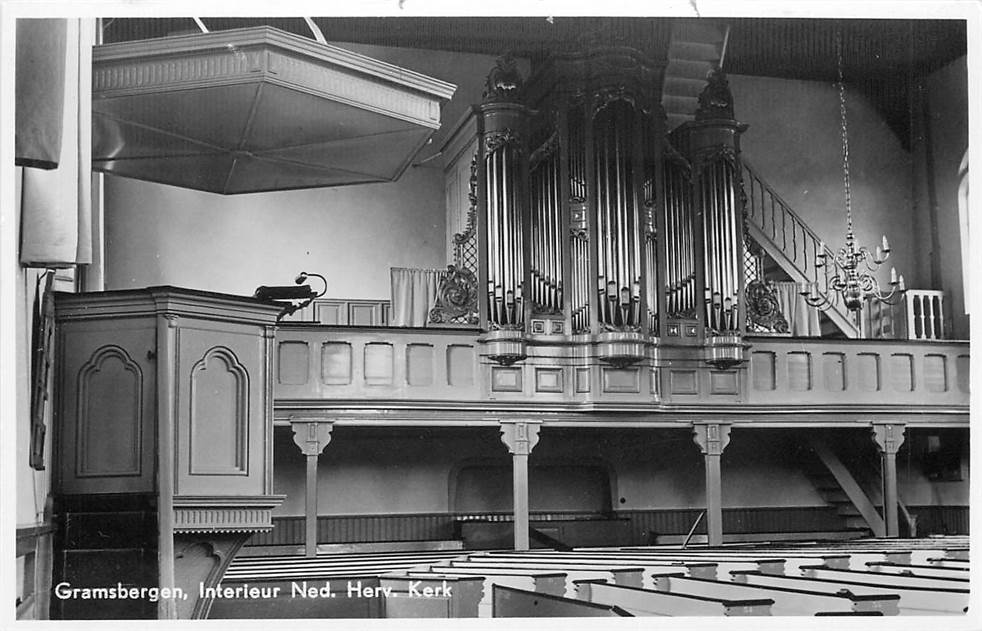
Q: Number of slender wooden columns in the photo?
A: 4